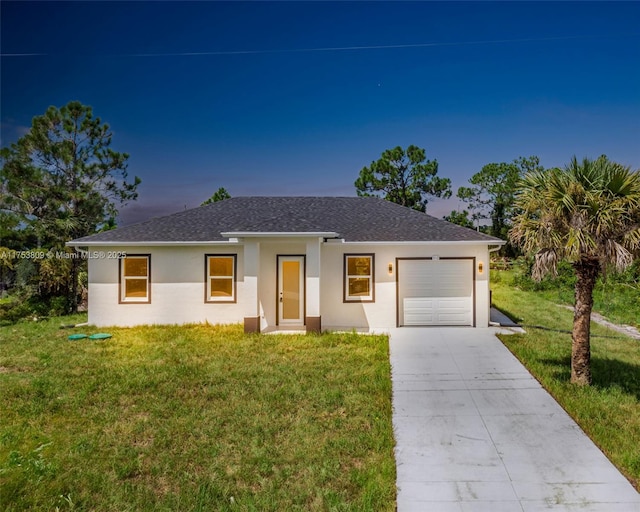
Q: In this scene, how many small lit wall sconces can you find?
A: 2